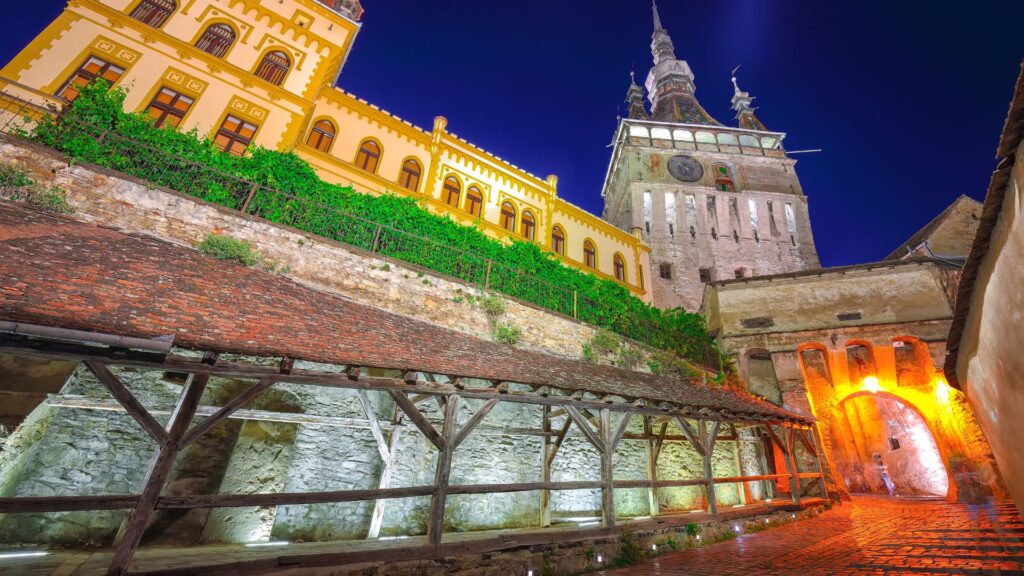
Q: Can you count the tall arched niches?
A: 4